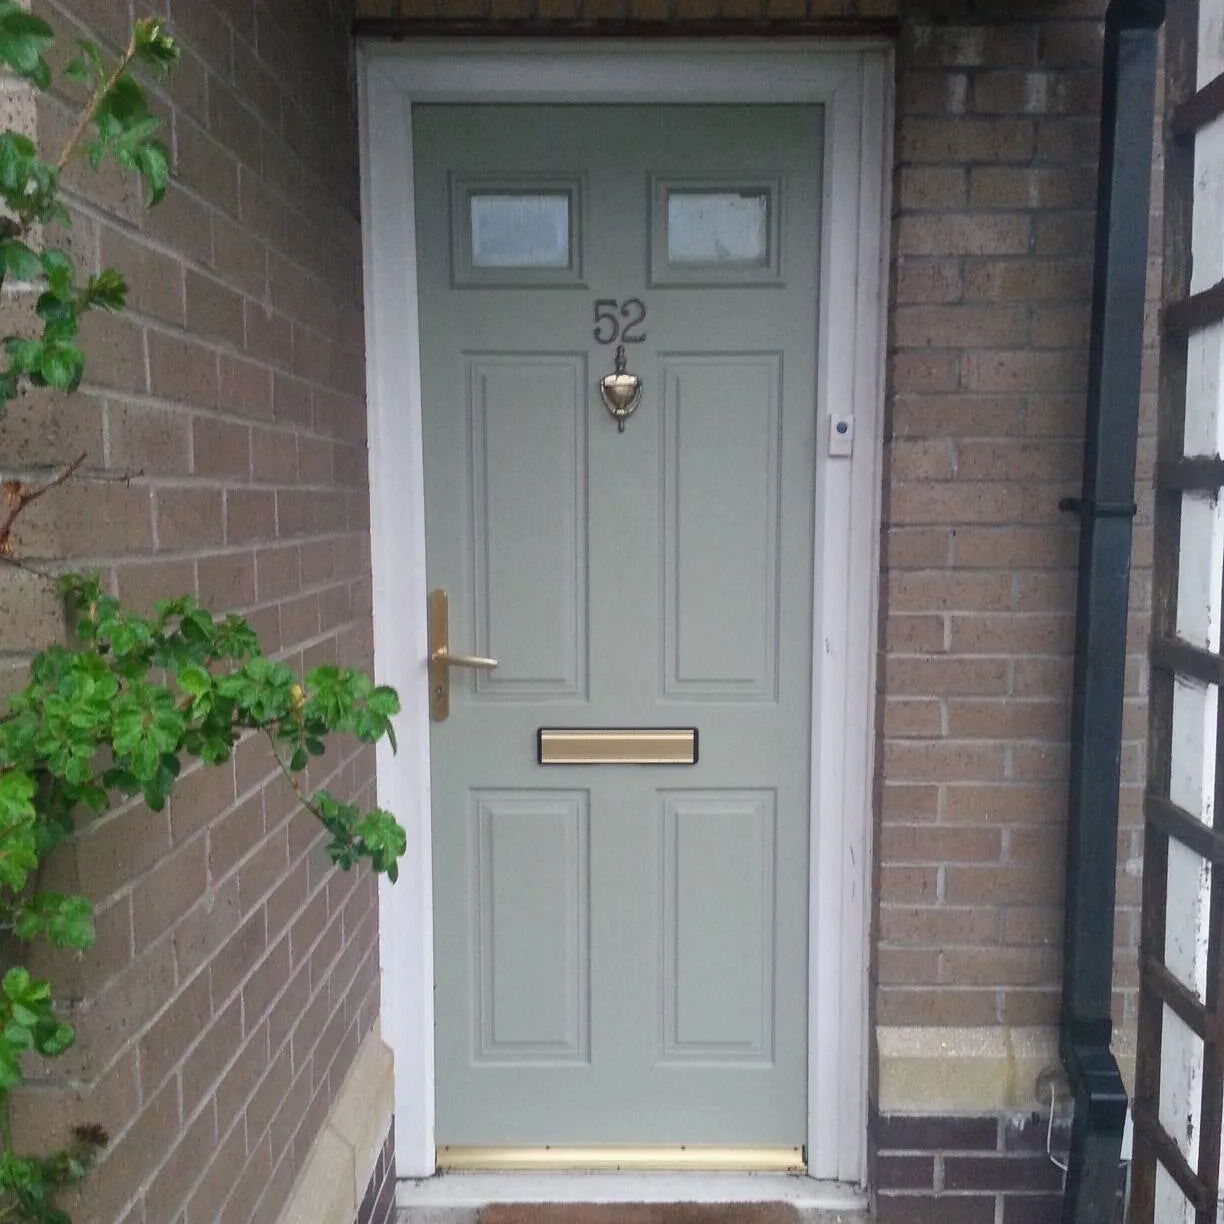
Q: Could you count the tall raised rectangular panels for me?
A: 4